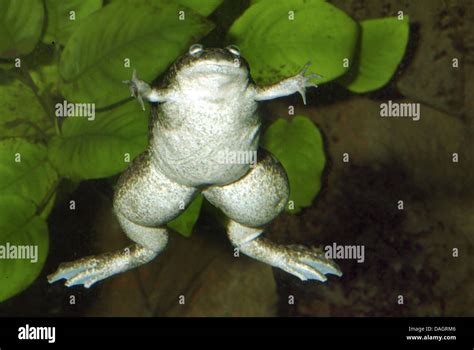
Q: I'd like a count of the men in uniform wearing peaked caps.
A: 0